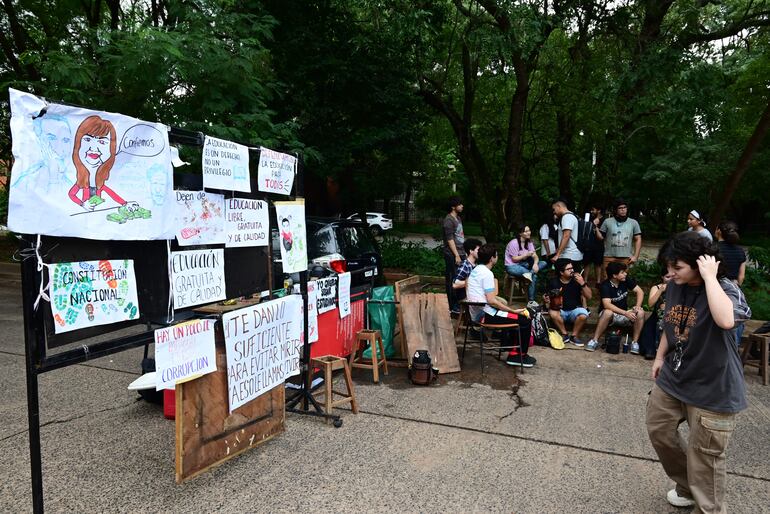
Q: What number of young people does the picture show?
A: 14